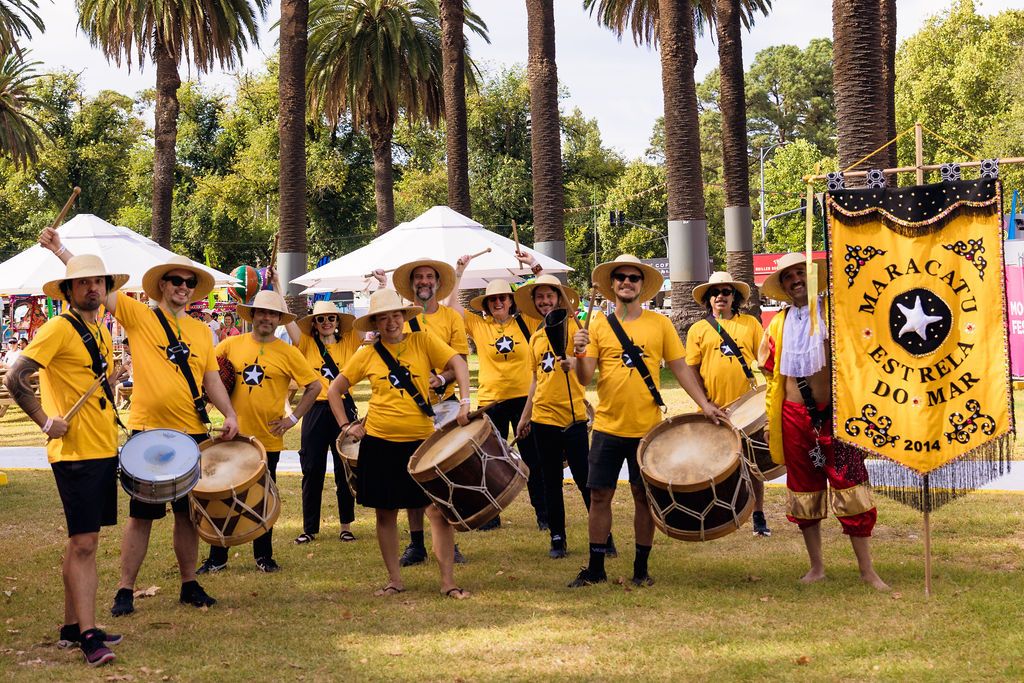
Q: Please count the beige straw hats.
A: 11